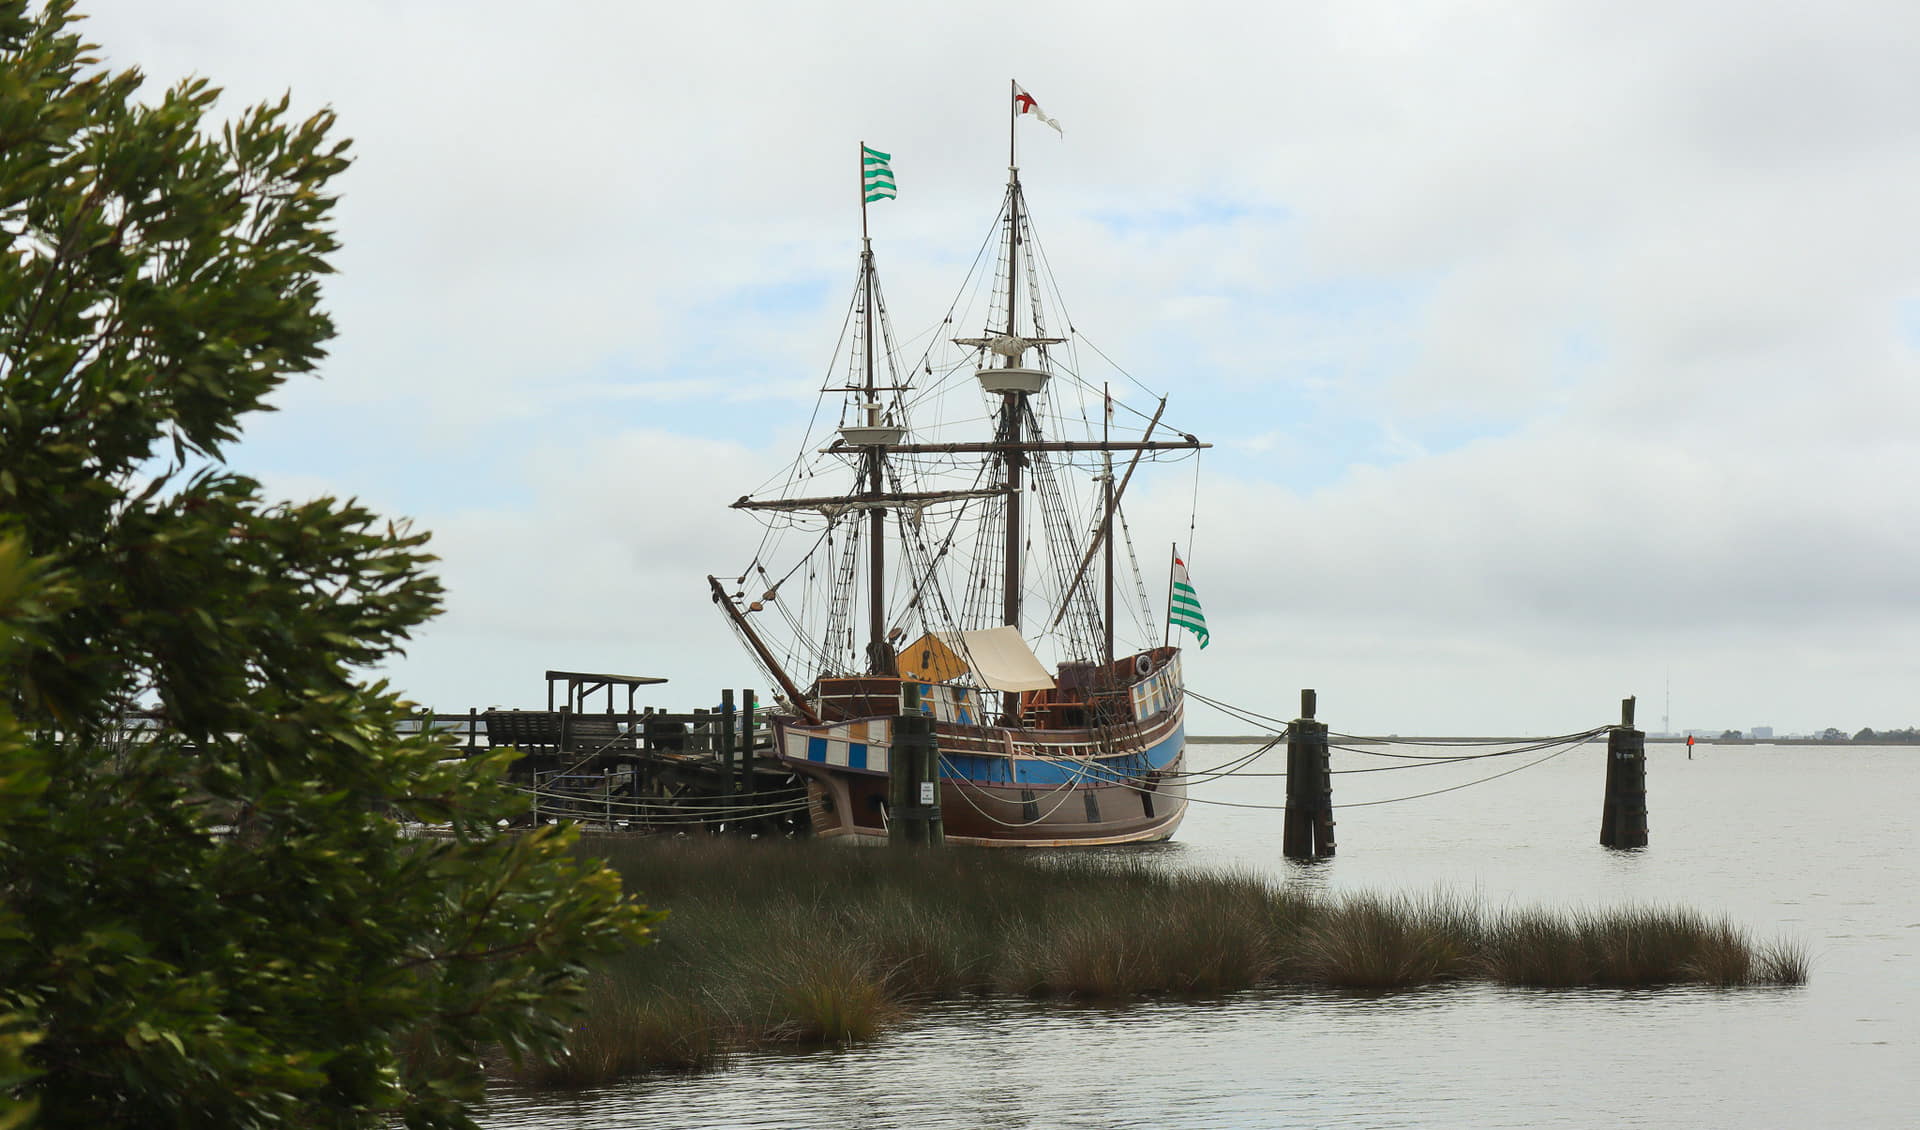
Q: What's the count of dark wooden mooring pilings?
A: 3